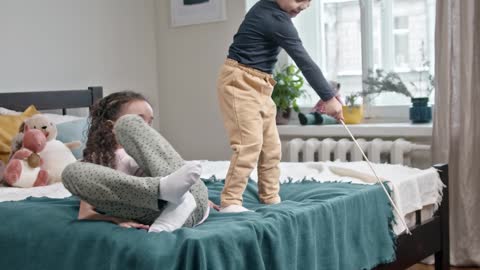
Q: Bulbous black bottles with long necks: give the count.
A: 0